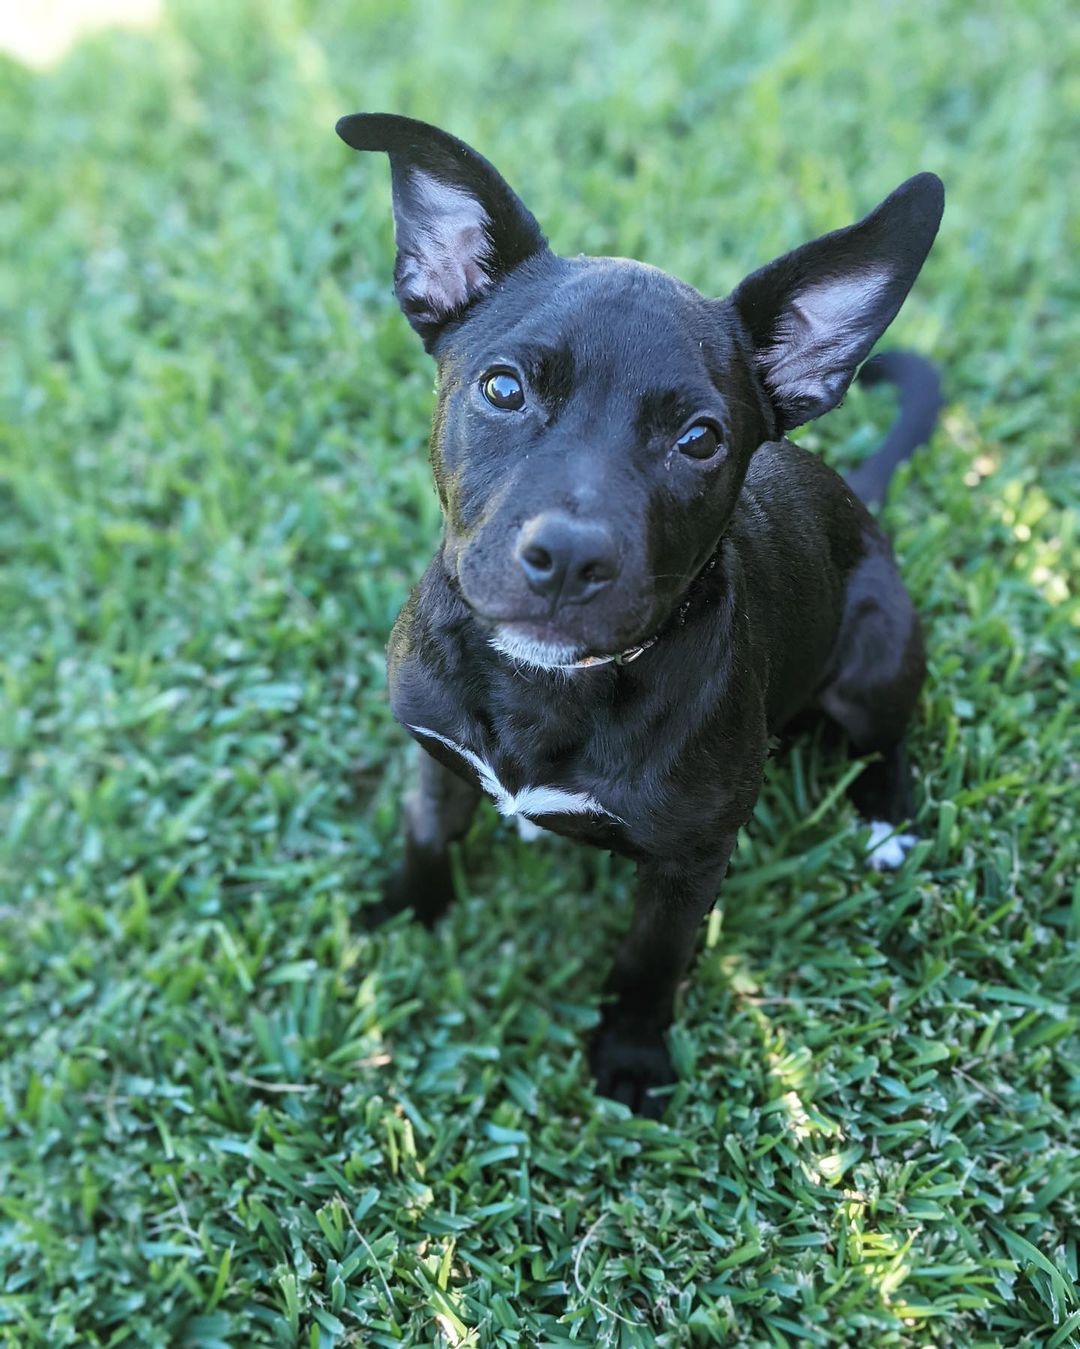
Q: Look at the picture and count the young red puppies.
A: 0